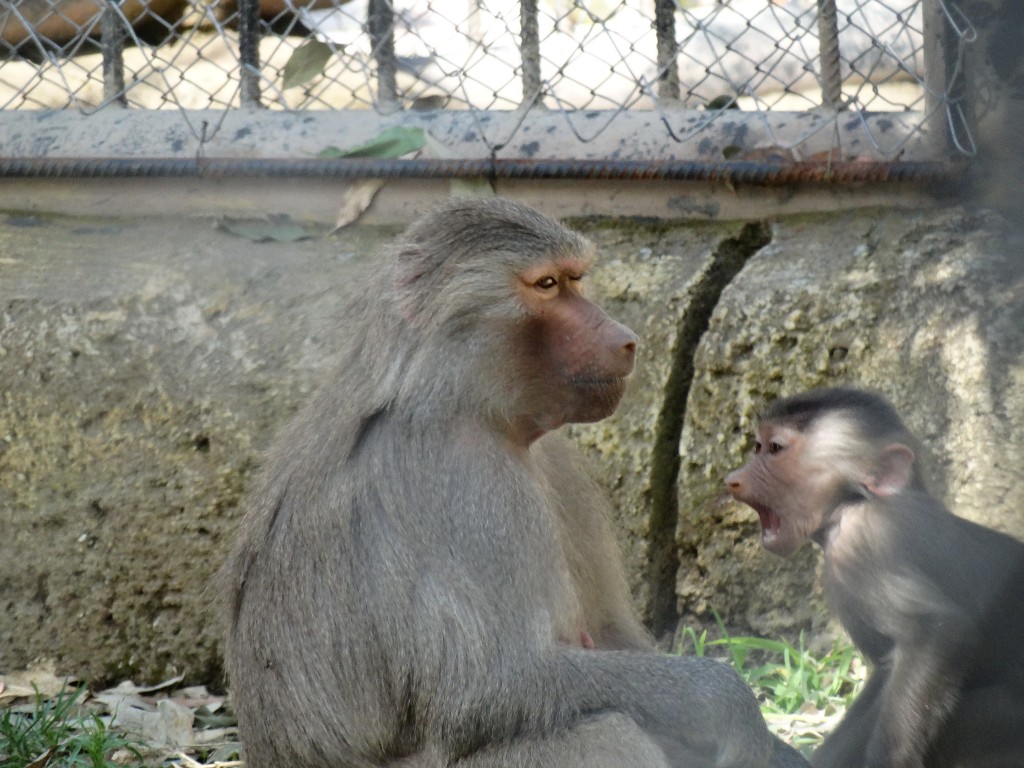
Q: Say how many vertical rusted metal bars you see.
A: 6